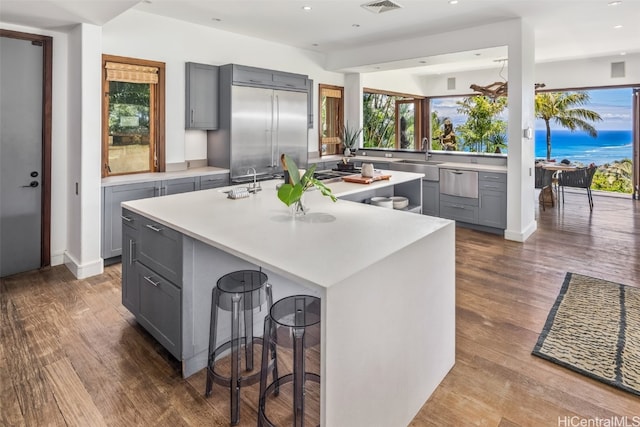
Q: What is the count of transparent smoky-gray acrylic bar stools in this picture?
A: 2